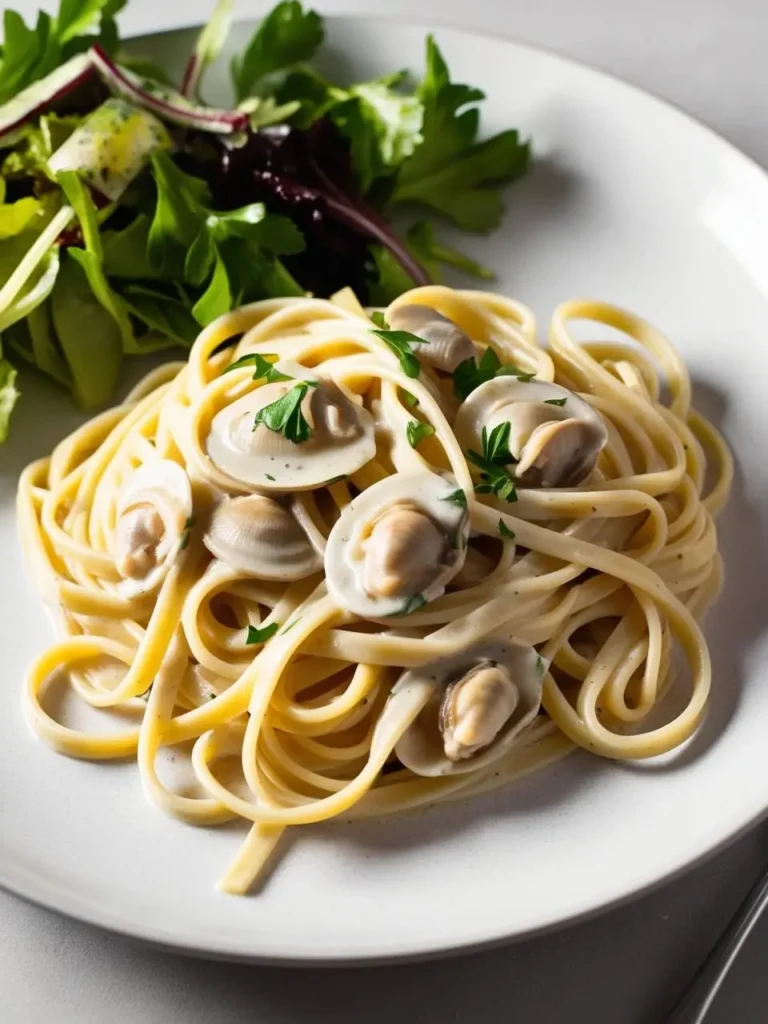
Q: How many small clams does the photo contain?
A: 7